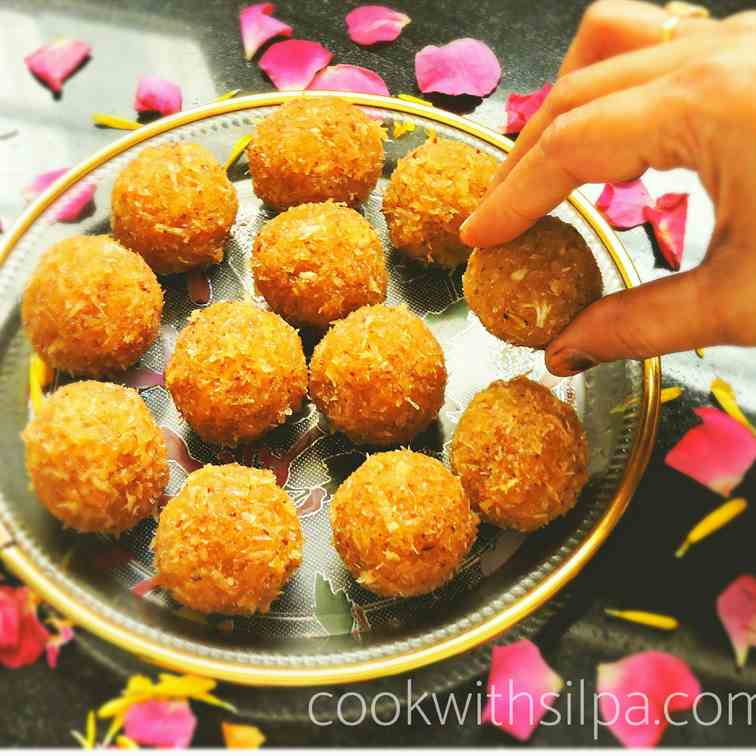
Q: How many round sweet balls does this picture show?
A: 12